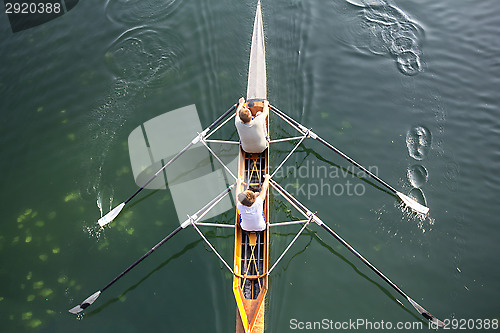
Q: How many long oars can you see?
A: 4